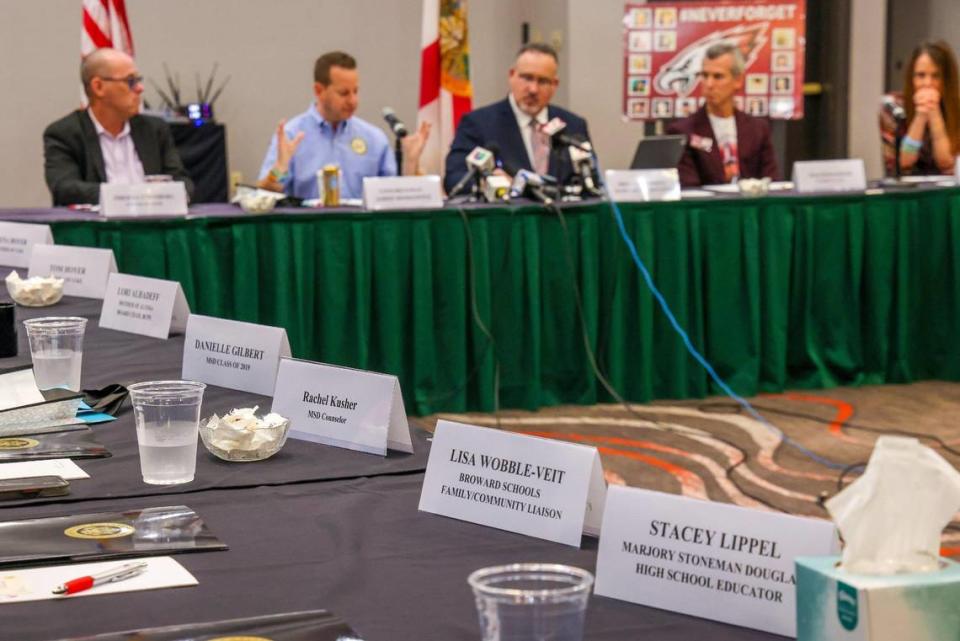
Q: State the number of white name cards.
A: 11